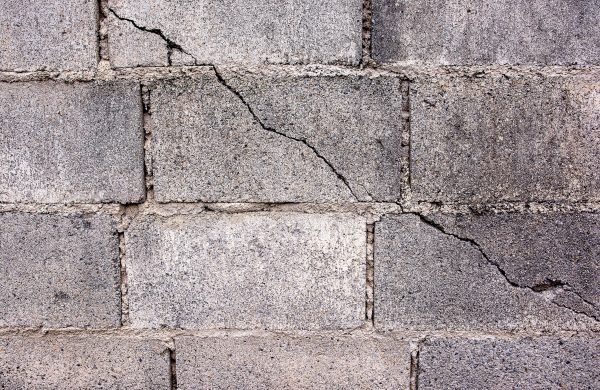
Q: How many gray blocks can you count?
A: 12